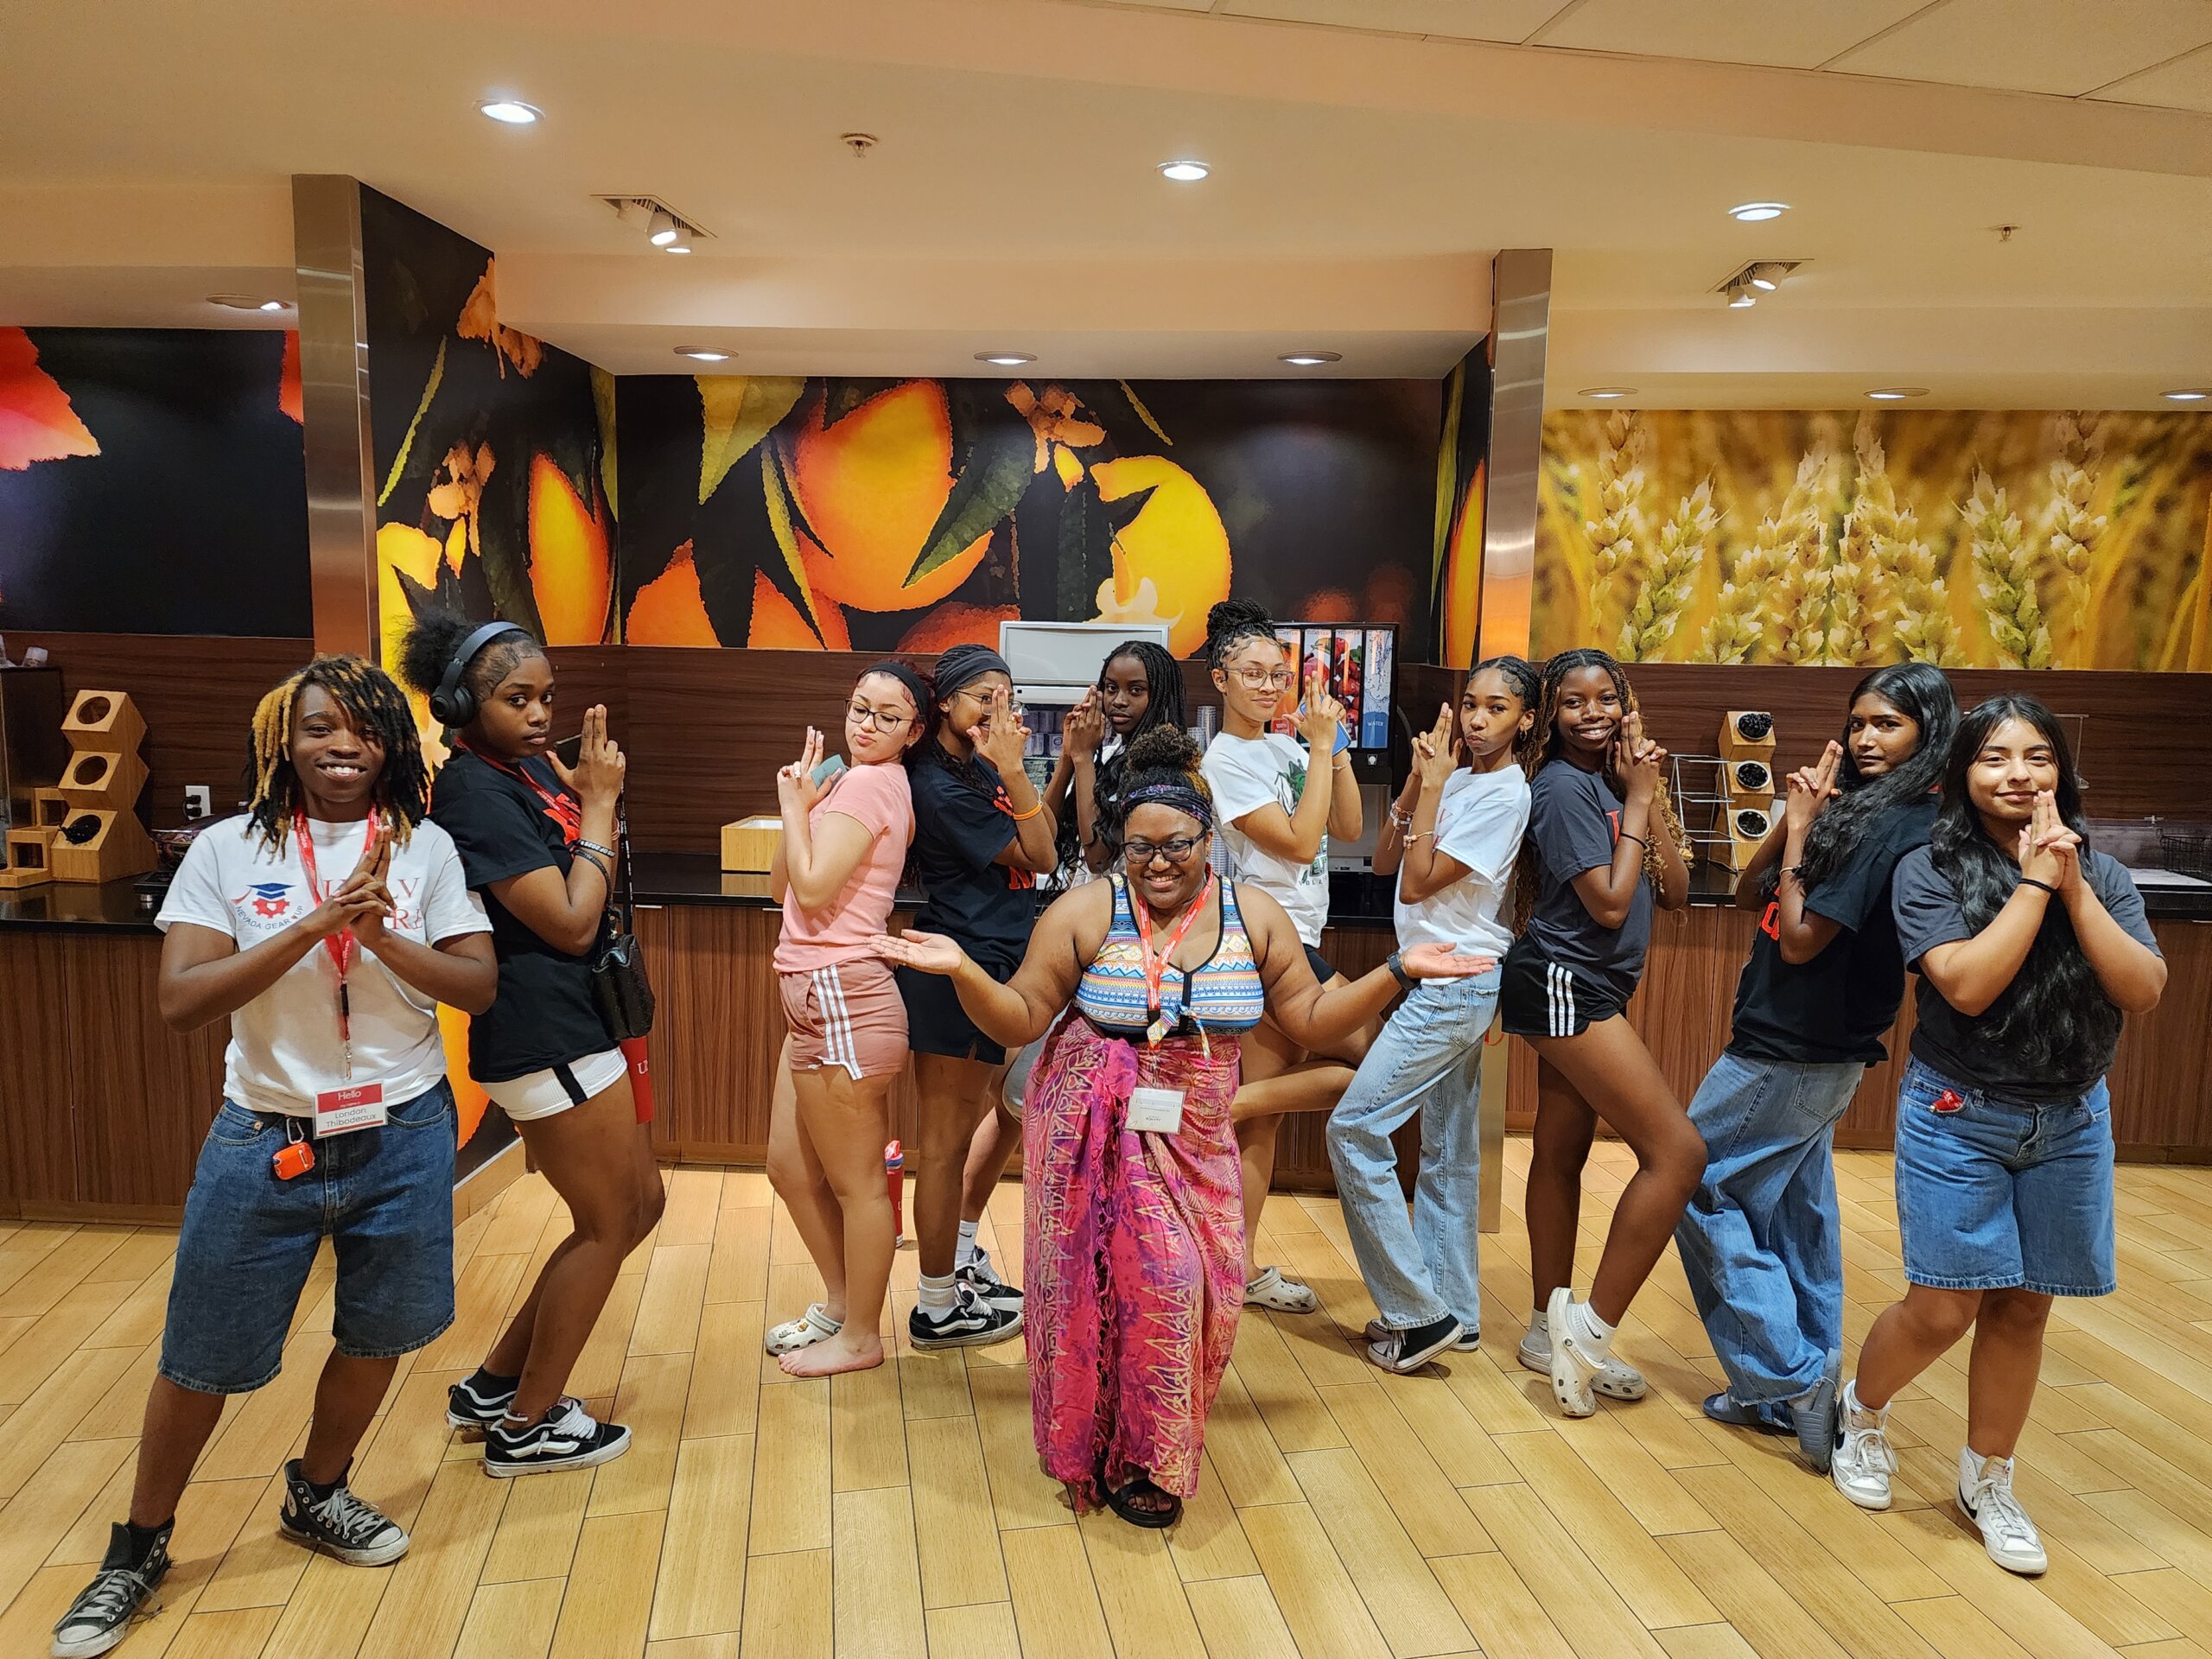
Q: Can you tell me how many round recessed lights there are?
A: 10